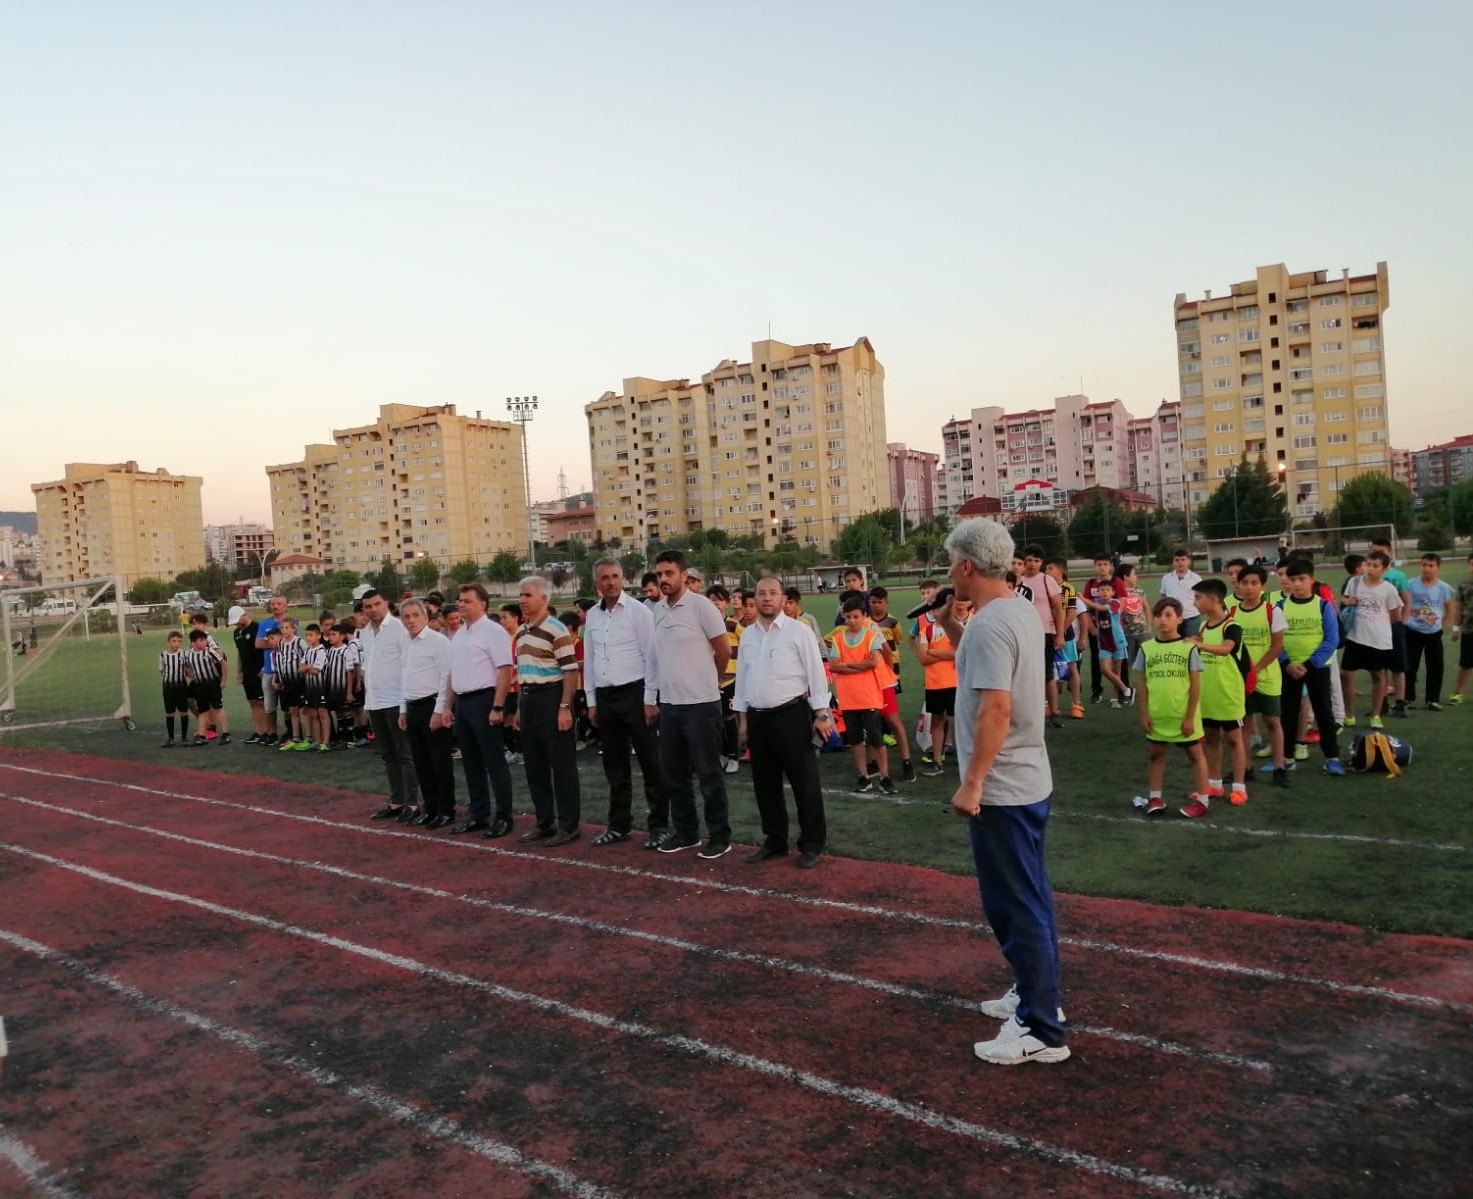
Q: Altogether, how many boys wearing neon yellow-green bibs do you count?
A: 6